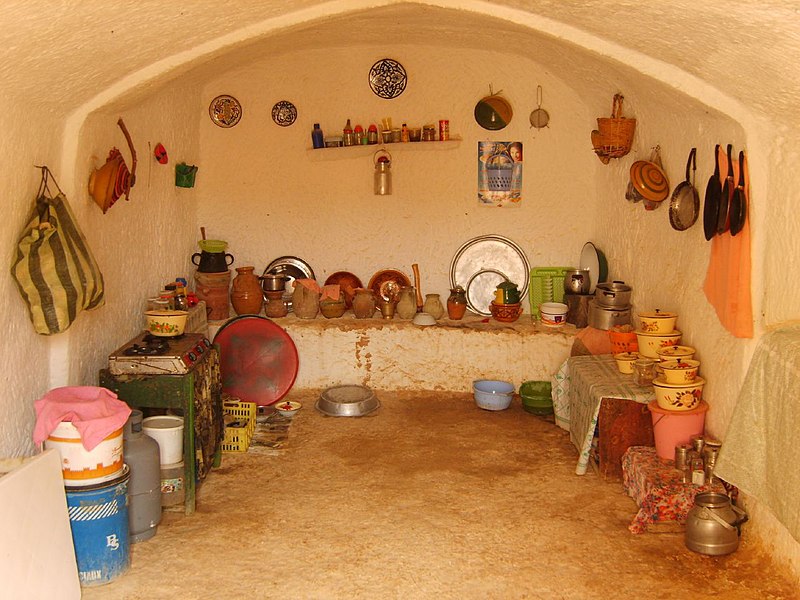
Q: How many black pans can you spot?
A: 3